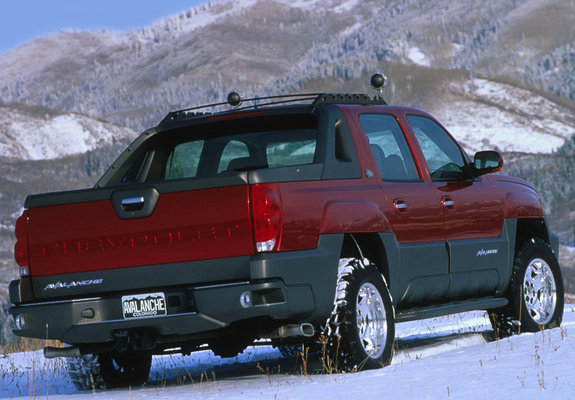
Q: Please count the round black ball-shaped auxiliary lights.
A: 2